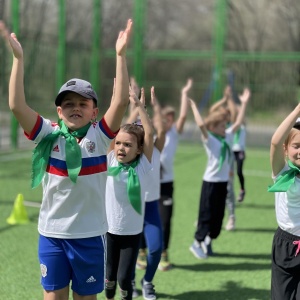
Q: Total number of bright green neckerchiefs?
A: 5